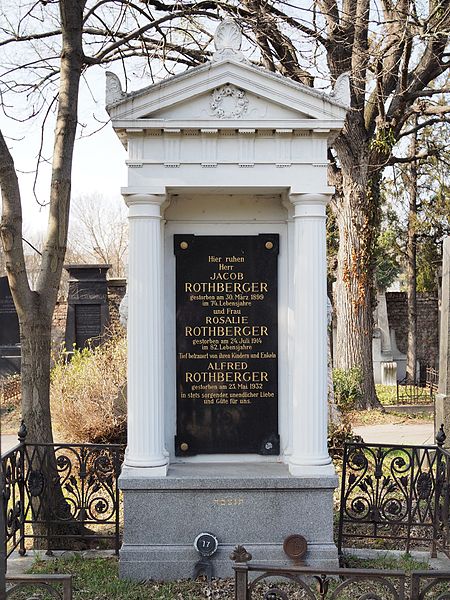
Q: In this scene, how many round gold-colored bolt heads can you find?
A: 3